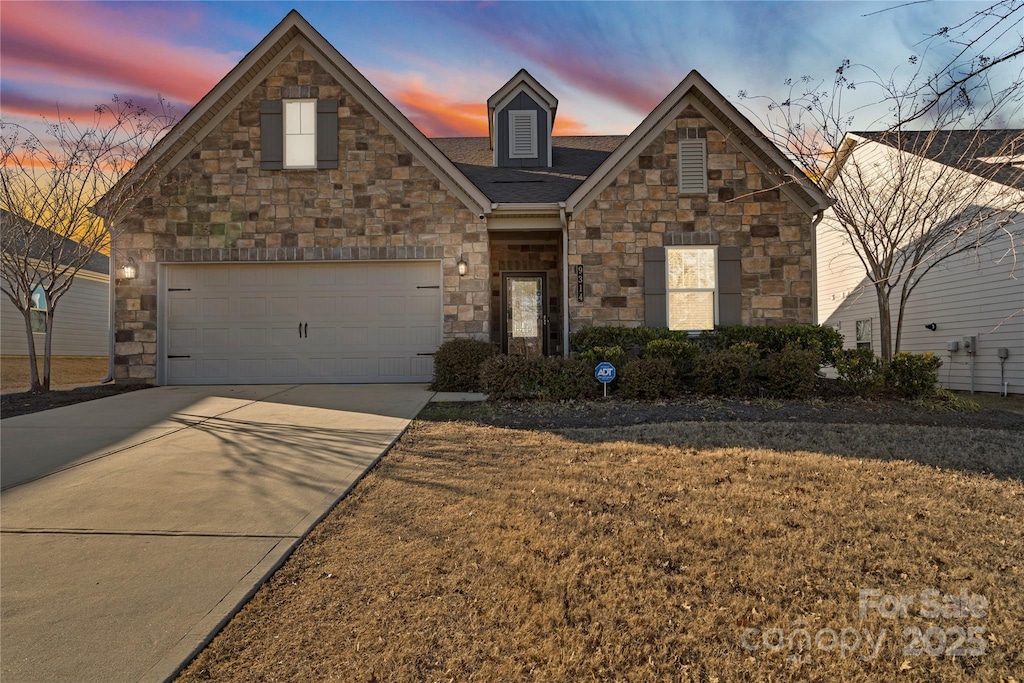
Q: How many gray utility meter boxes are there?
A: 3